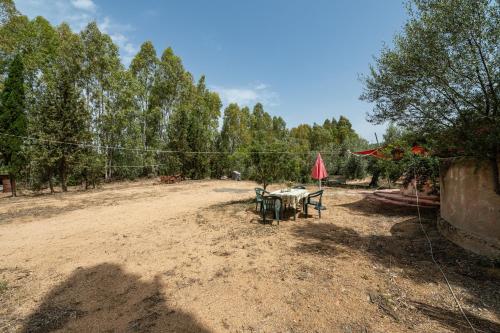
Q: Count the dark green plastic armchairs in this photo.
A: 4